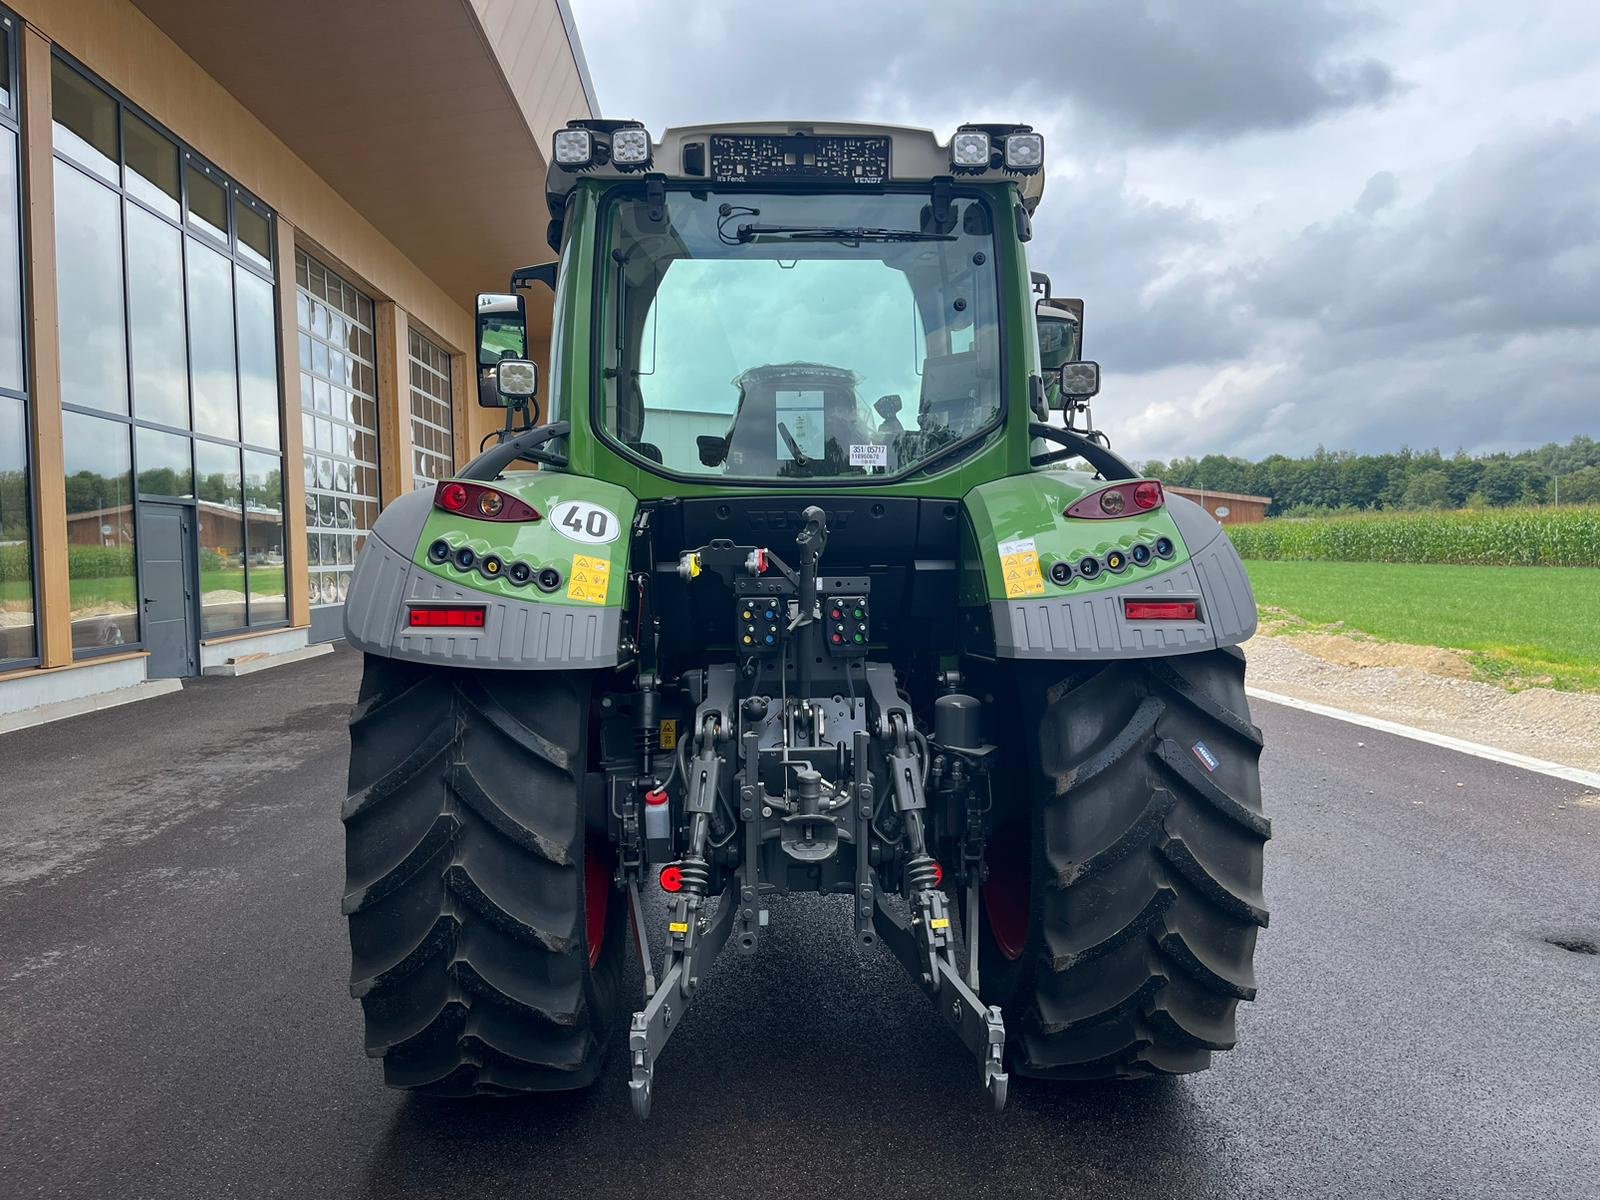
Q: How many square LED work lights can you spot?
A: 6